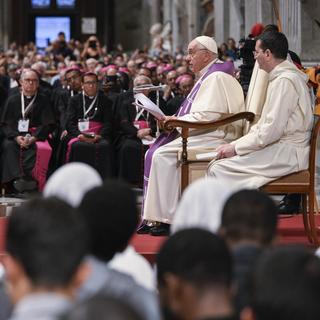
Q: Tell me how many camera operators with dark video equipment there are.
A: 1